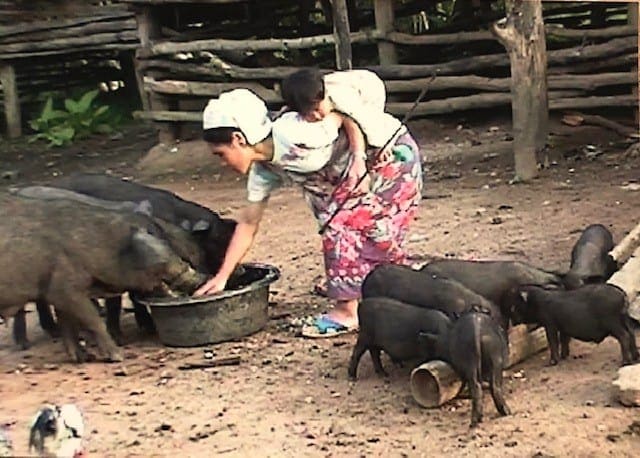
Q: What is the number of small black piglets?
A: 6